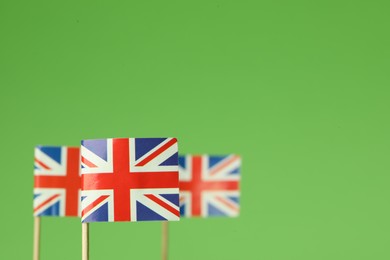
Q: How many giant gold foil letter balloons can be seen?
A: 0